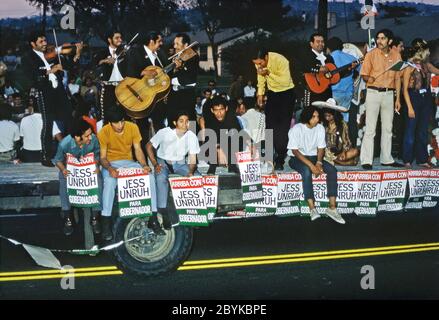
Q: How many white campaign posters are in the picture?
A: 13